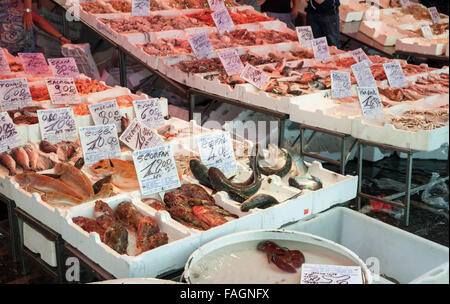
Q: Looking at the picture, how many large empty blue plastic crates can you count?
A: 1